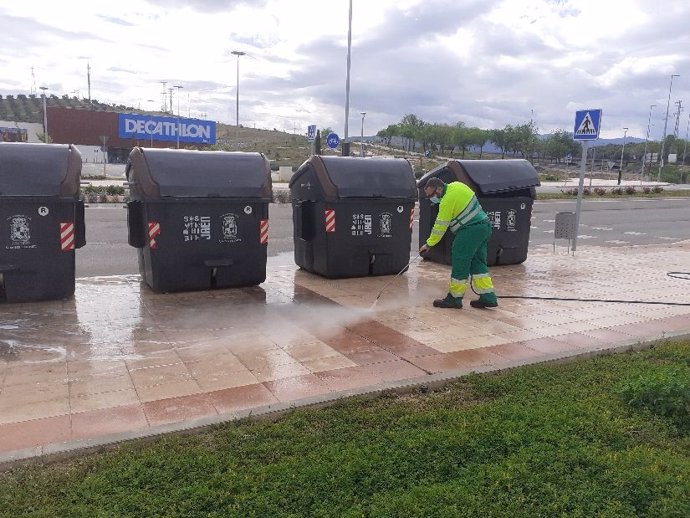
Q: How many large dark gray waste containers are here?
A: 4